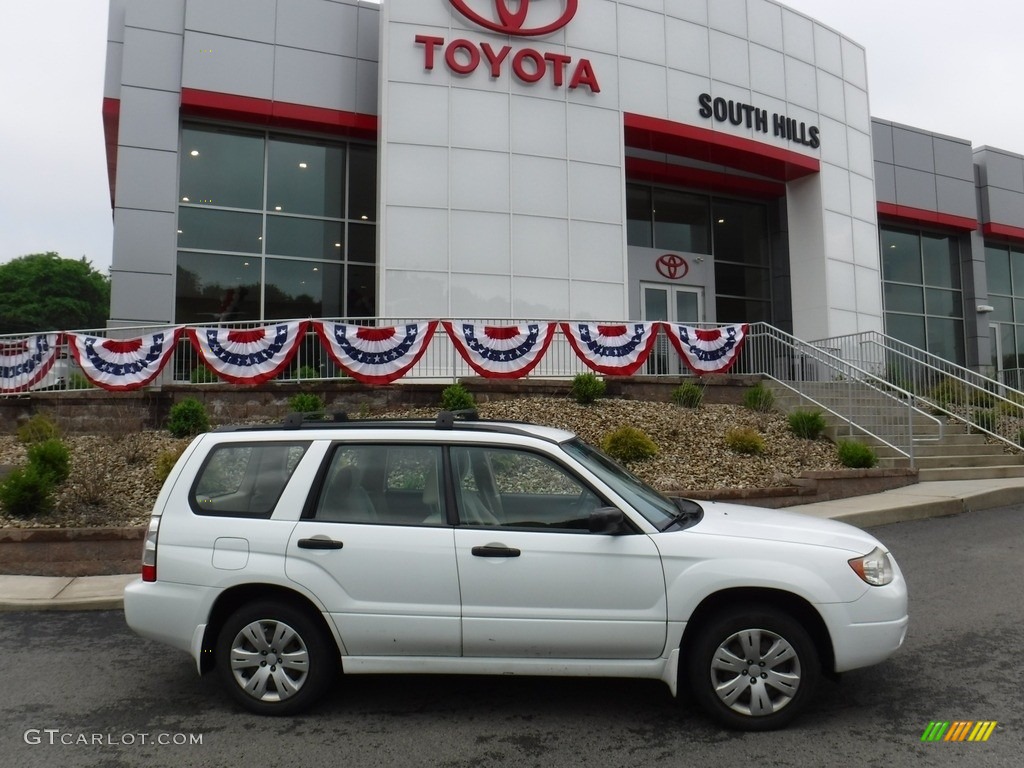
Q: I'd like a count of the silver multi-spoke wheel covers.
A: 2